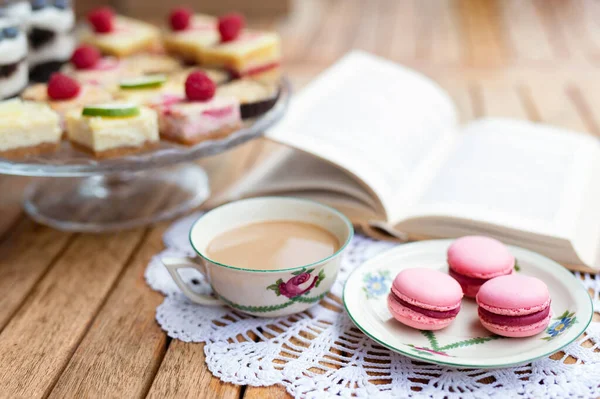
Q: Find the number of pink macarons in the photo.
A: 3